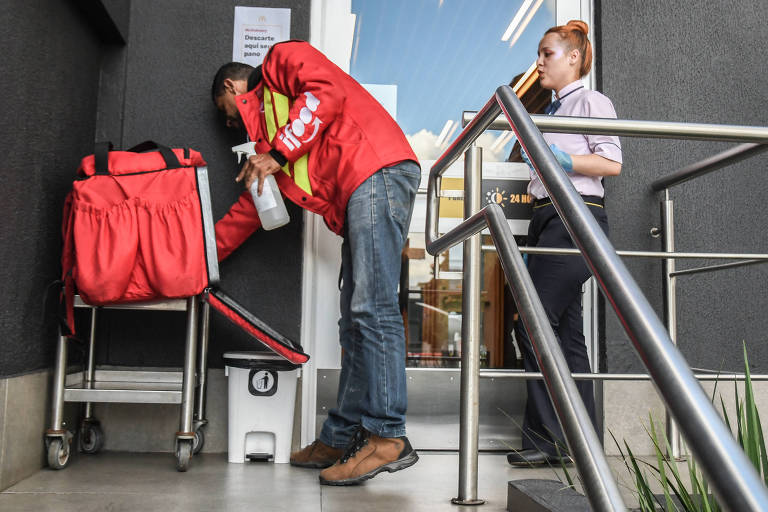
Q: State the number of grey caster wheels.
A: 4